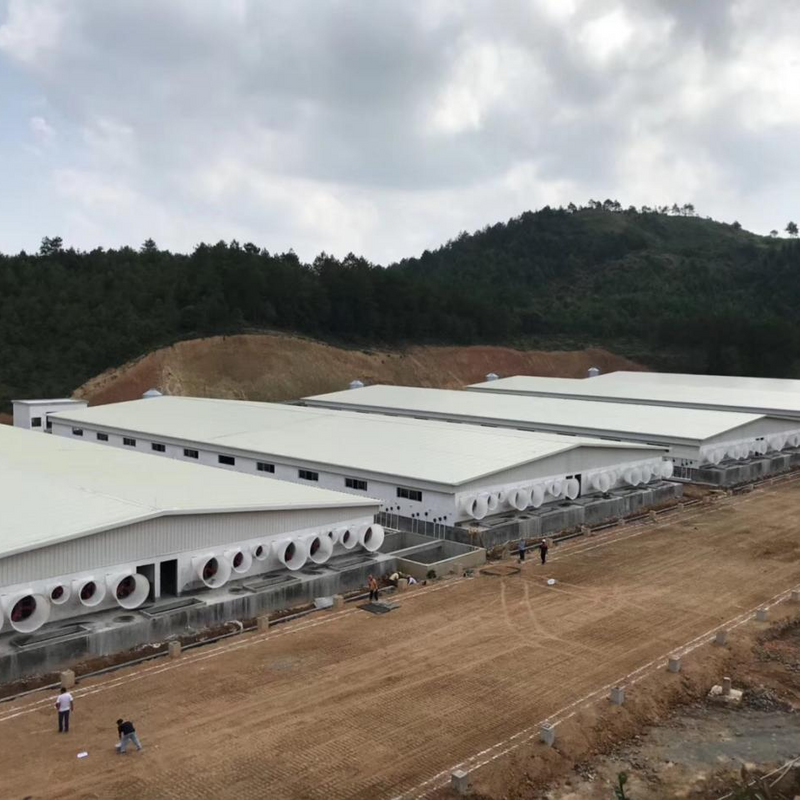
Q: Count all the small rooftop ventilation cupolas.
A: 4